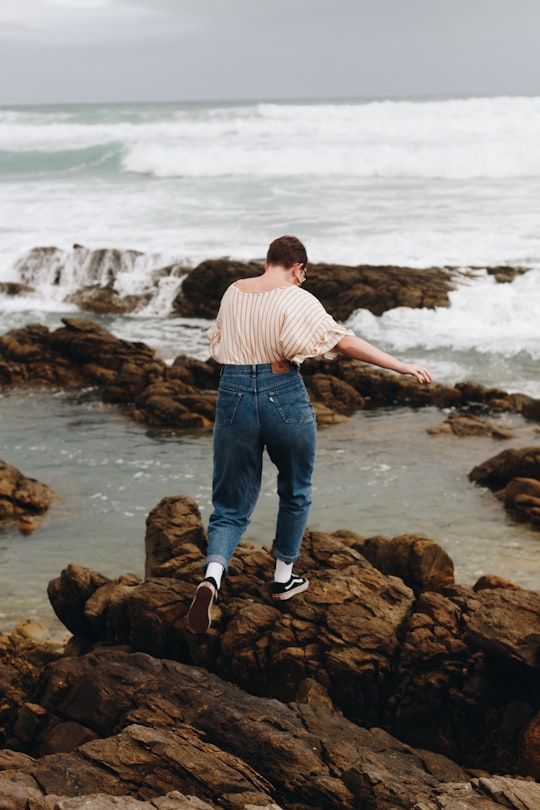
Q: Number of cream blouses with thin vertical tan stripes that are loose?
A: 1